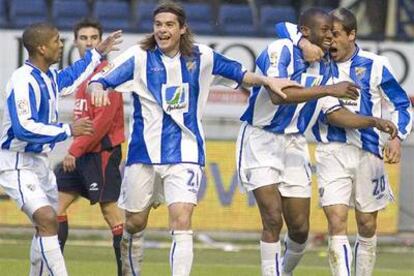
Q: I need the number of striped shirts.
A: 4